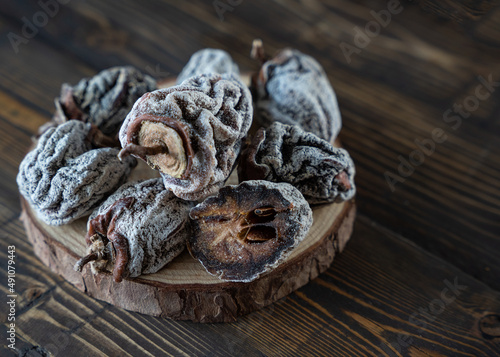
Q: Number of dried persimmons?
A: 8